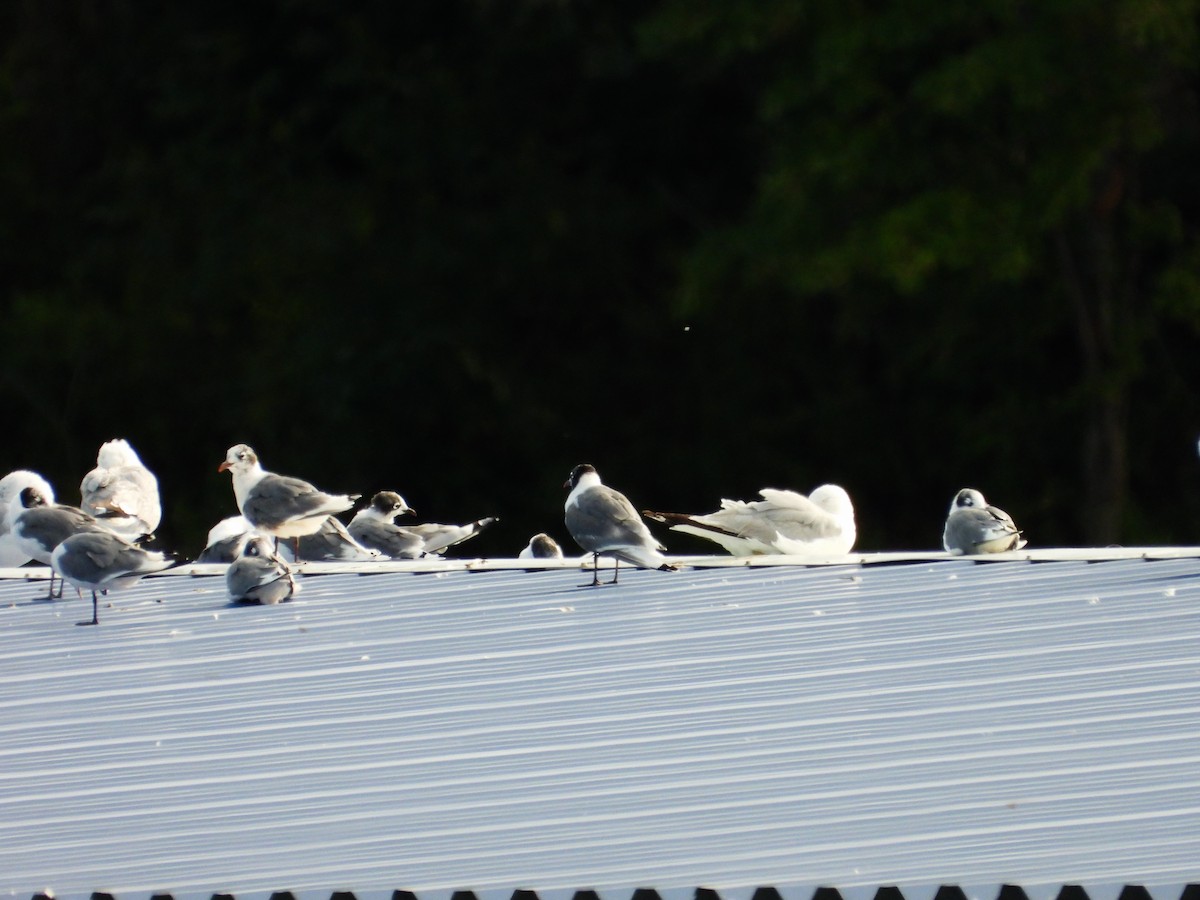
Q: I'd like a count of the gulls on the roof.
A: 13